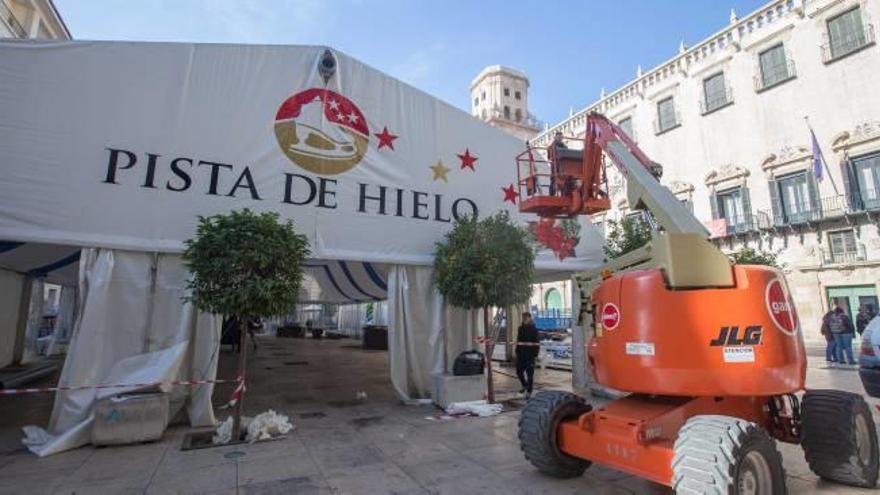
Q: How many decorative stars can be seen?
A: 7